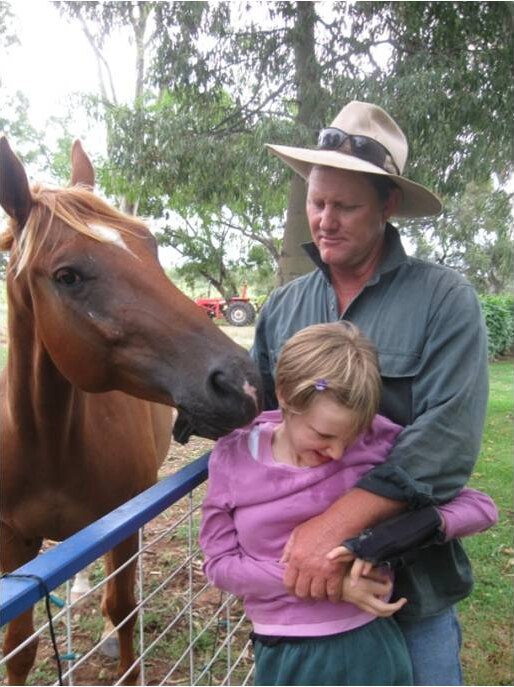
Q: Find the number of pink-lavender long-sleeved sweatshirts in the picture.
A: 1